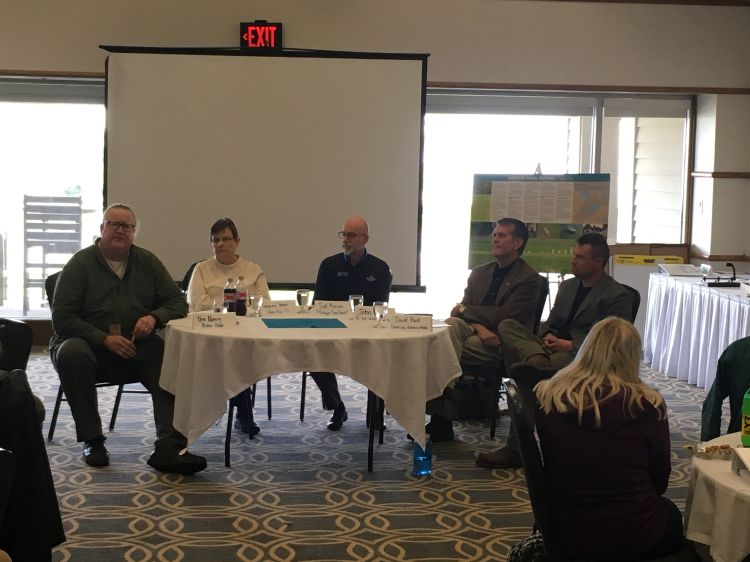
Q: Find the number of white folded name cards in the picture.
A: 5